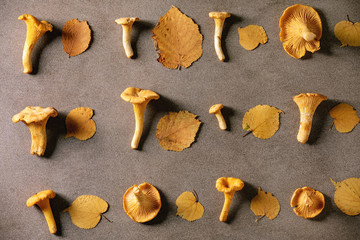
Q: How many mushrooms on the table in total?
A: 12